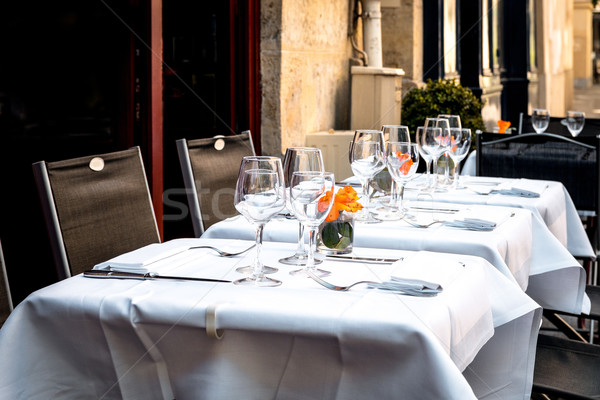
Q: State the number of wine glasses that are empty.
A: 14